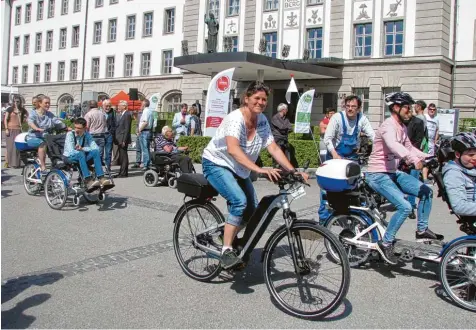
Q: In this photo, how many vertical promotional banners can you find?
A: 3